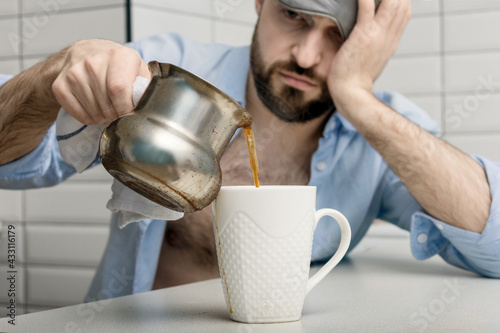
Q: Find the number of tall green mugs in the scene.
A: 0